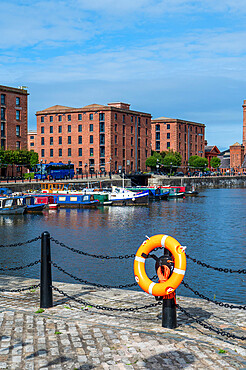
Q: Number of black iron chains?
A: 9